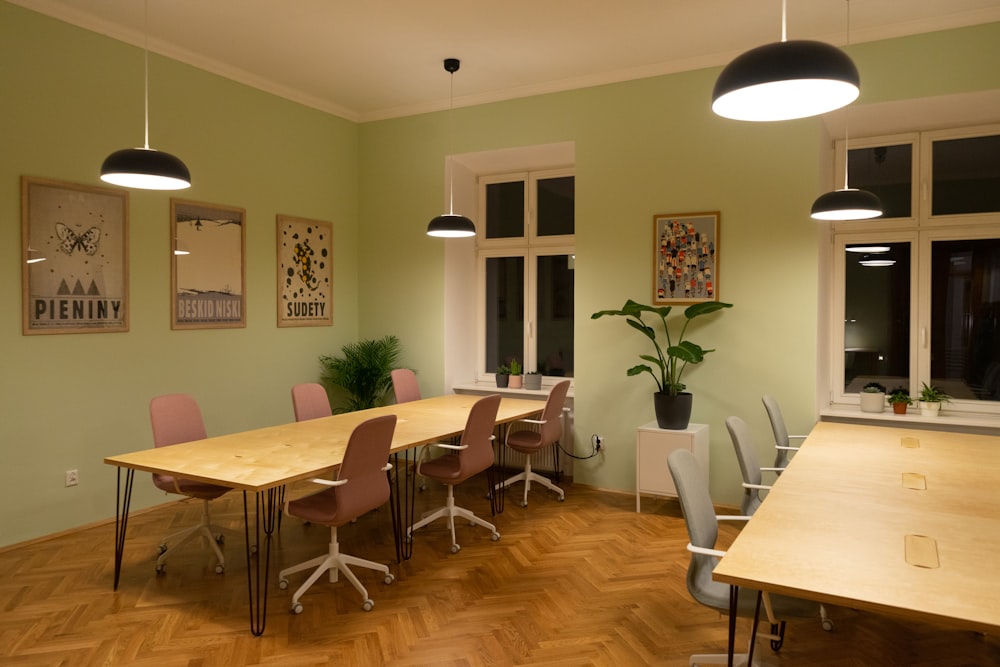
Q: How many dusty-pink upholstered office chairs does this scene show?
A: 6